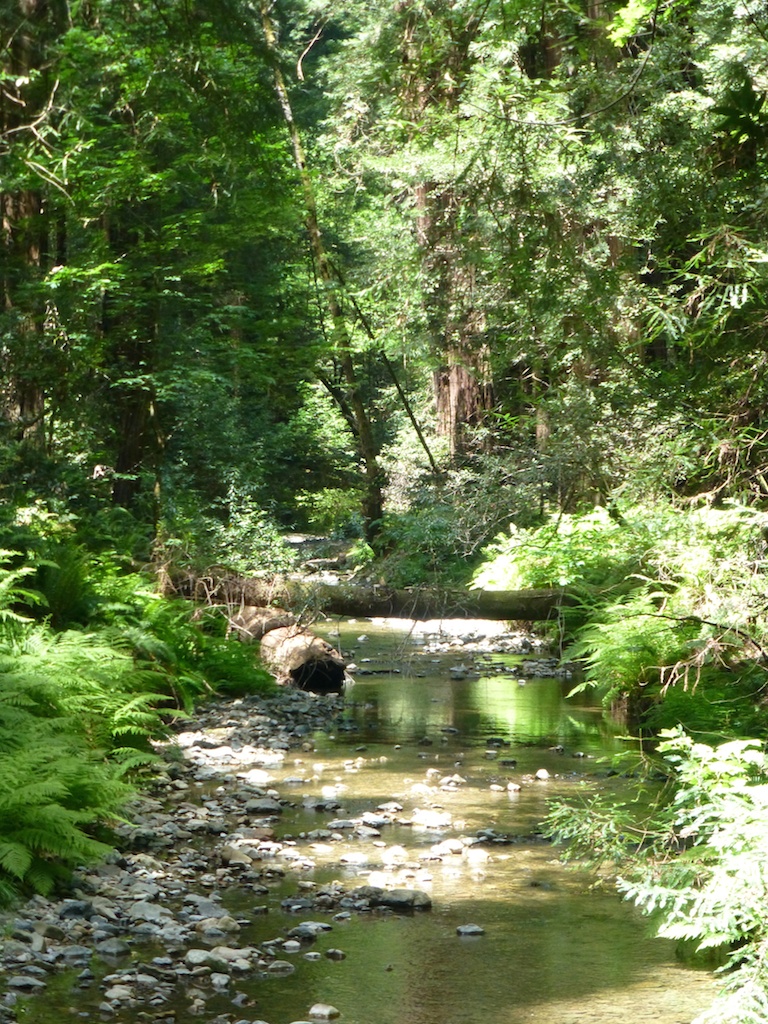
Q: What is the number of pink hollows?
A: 0